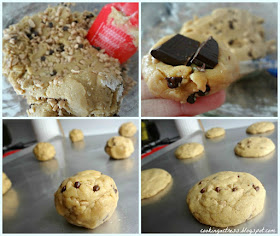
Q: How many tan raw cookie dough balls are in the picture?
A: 6